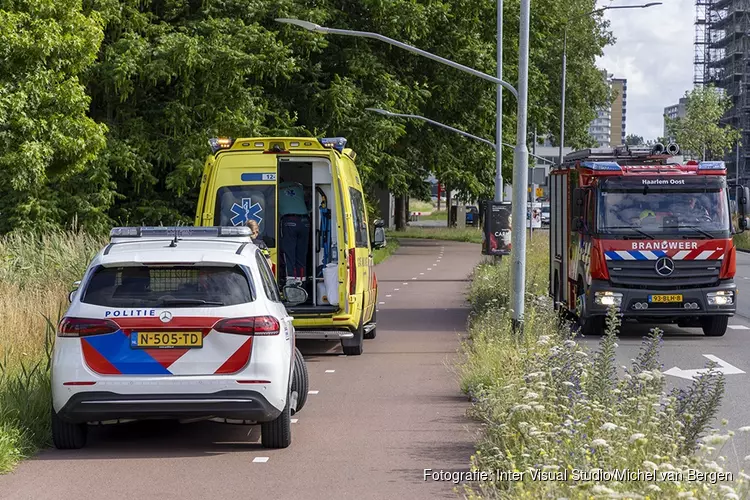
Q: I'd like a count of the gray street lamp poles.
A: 3